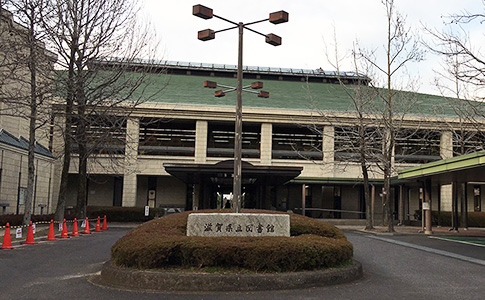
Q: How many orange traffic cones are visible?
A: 8